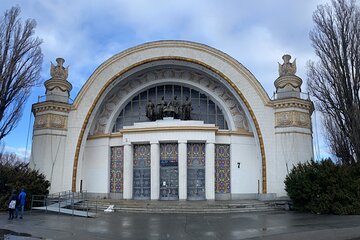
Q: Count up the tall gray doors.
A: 3